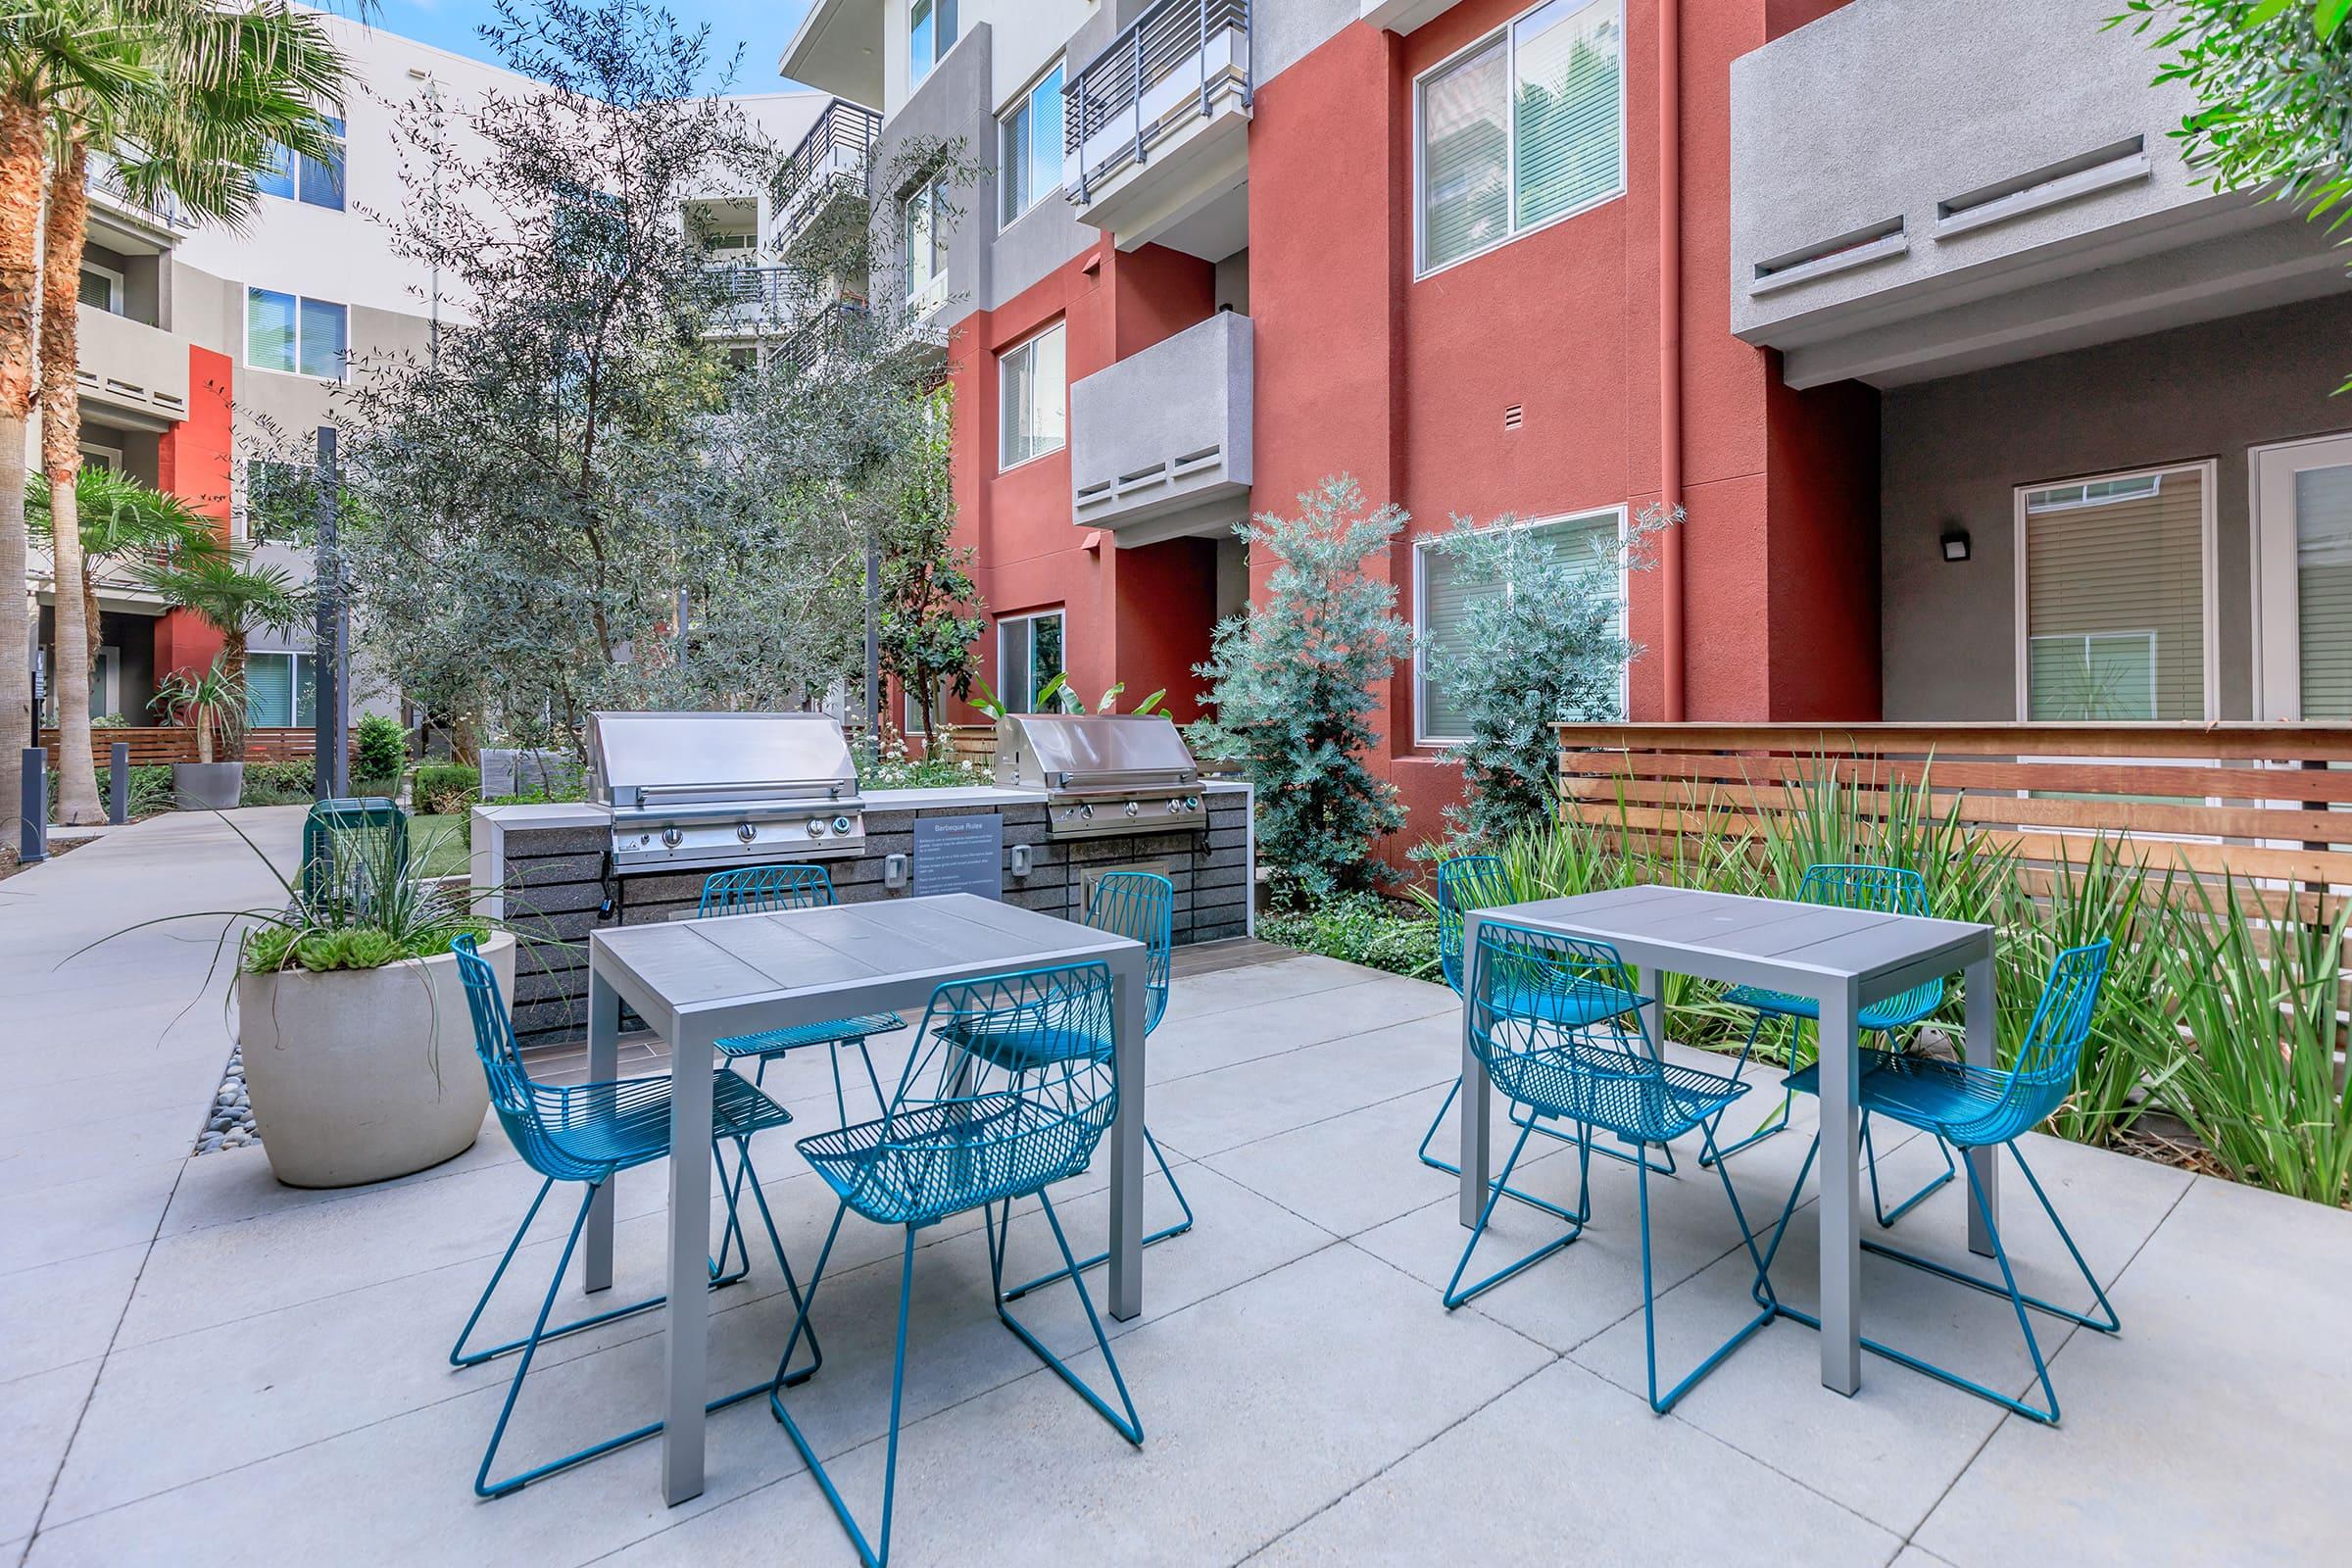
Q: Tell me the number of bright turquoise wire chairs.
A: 8